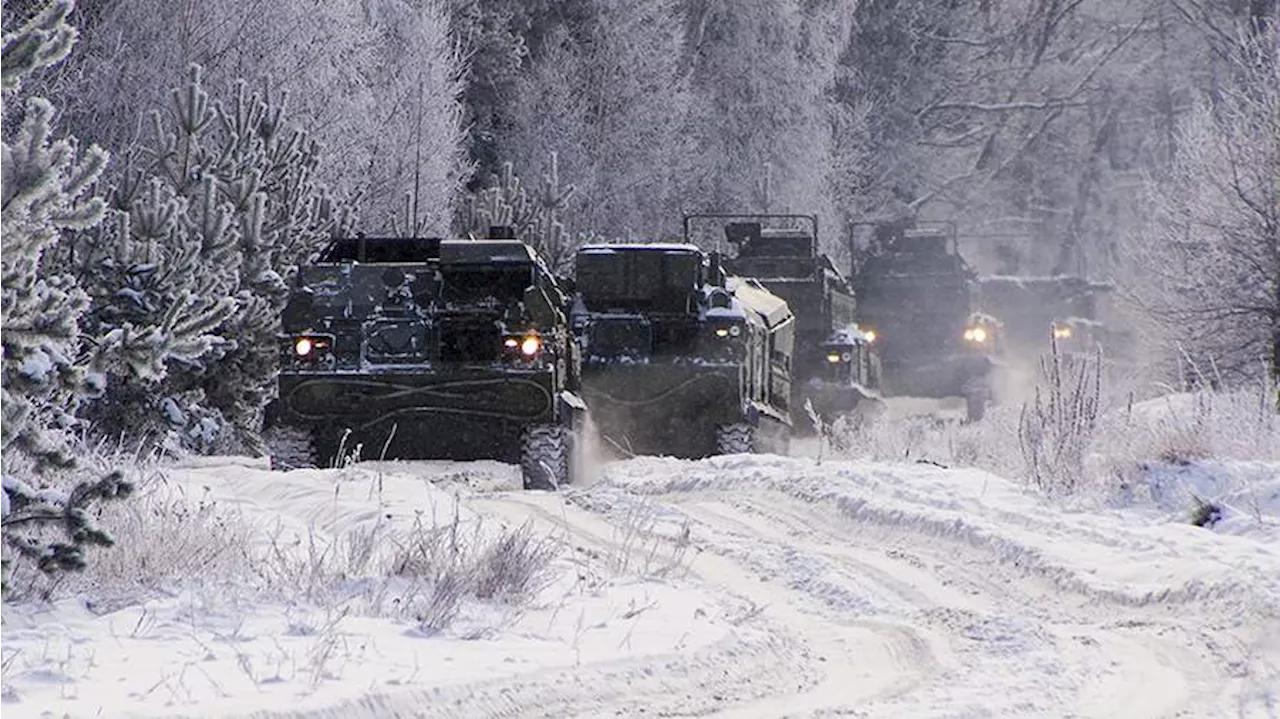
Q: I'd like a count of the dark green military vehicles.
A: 5